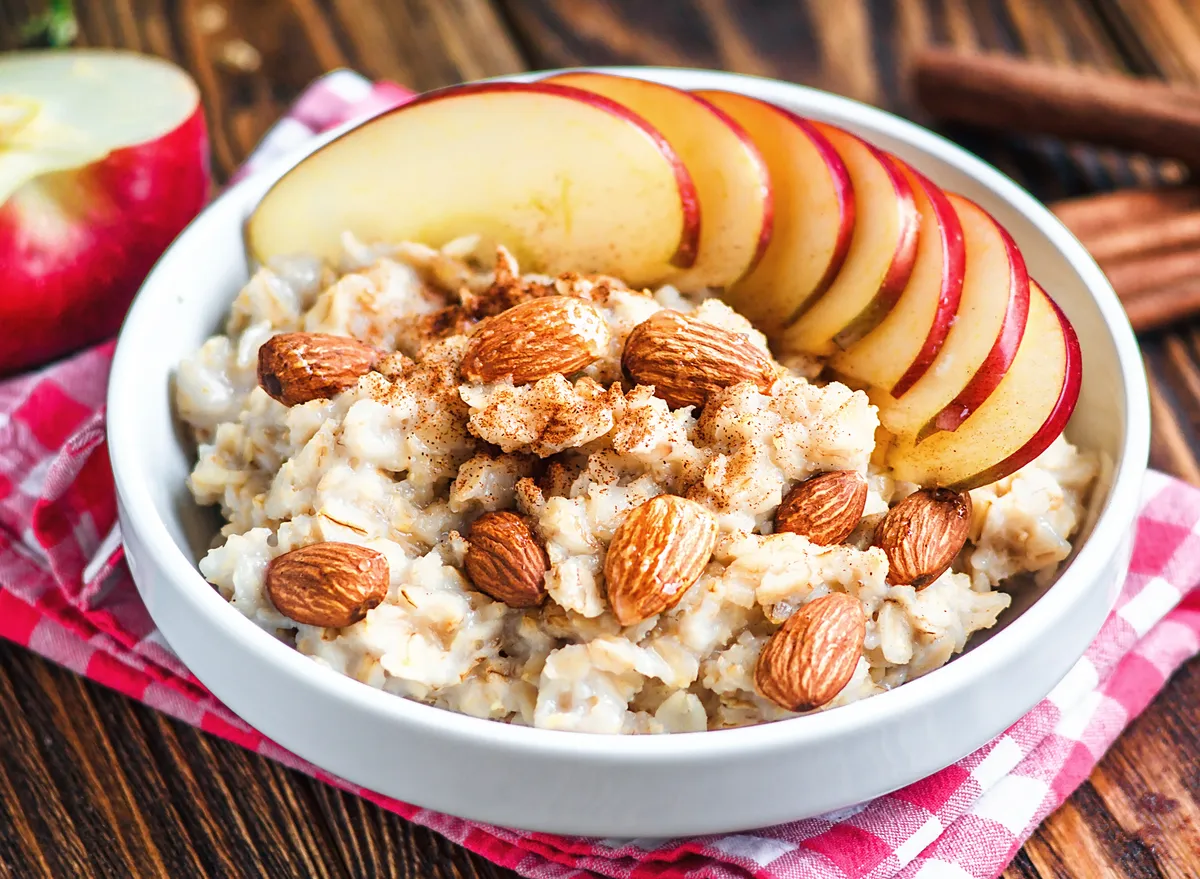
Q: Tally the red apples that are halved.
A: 1